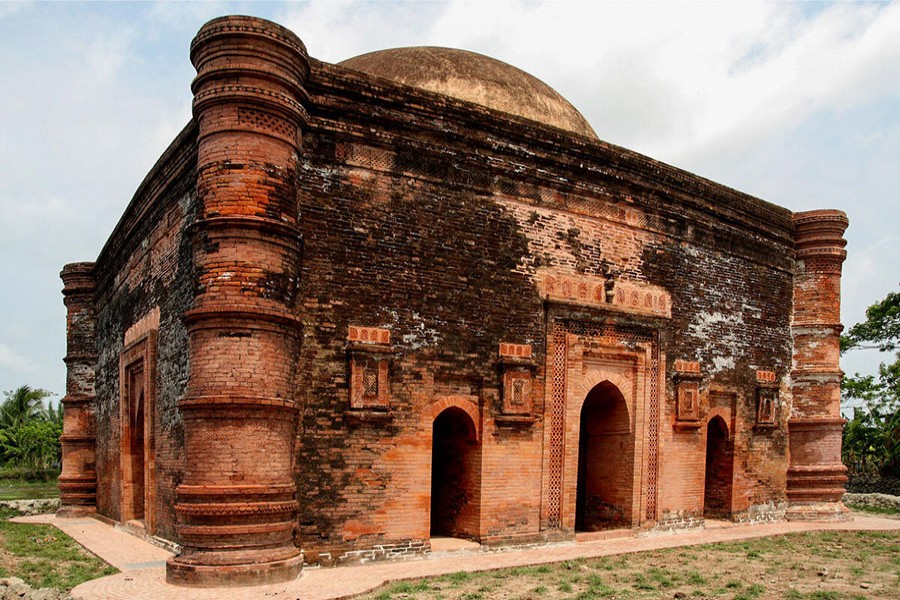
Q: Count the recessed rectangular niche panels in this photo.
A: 4